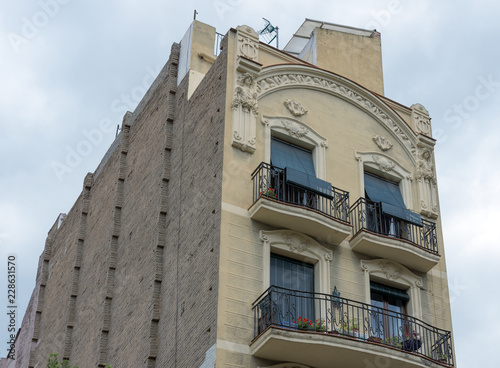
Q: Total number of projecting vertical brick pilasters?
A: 4